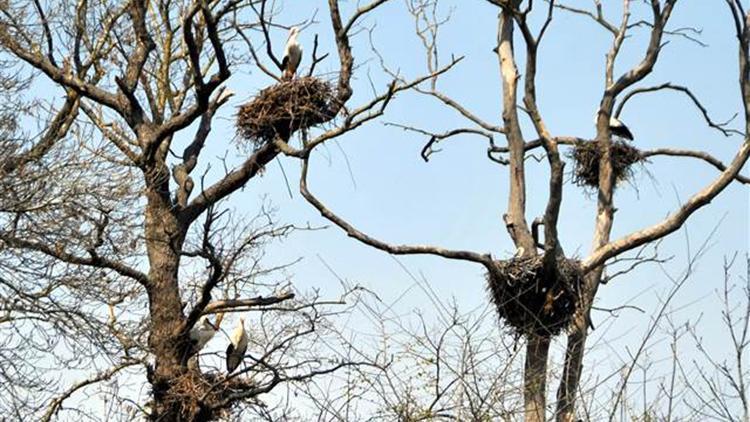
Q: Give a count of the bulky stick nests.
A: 4